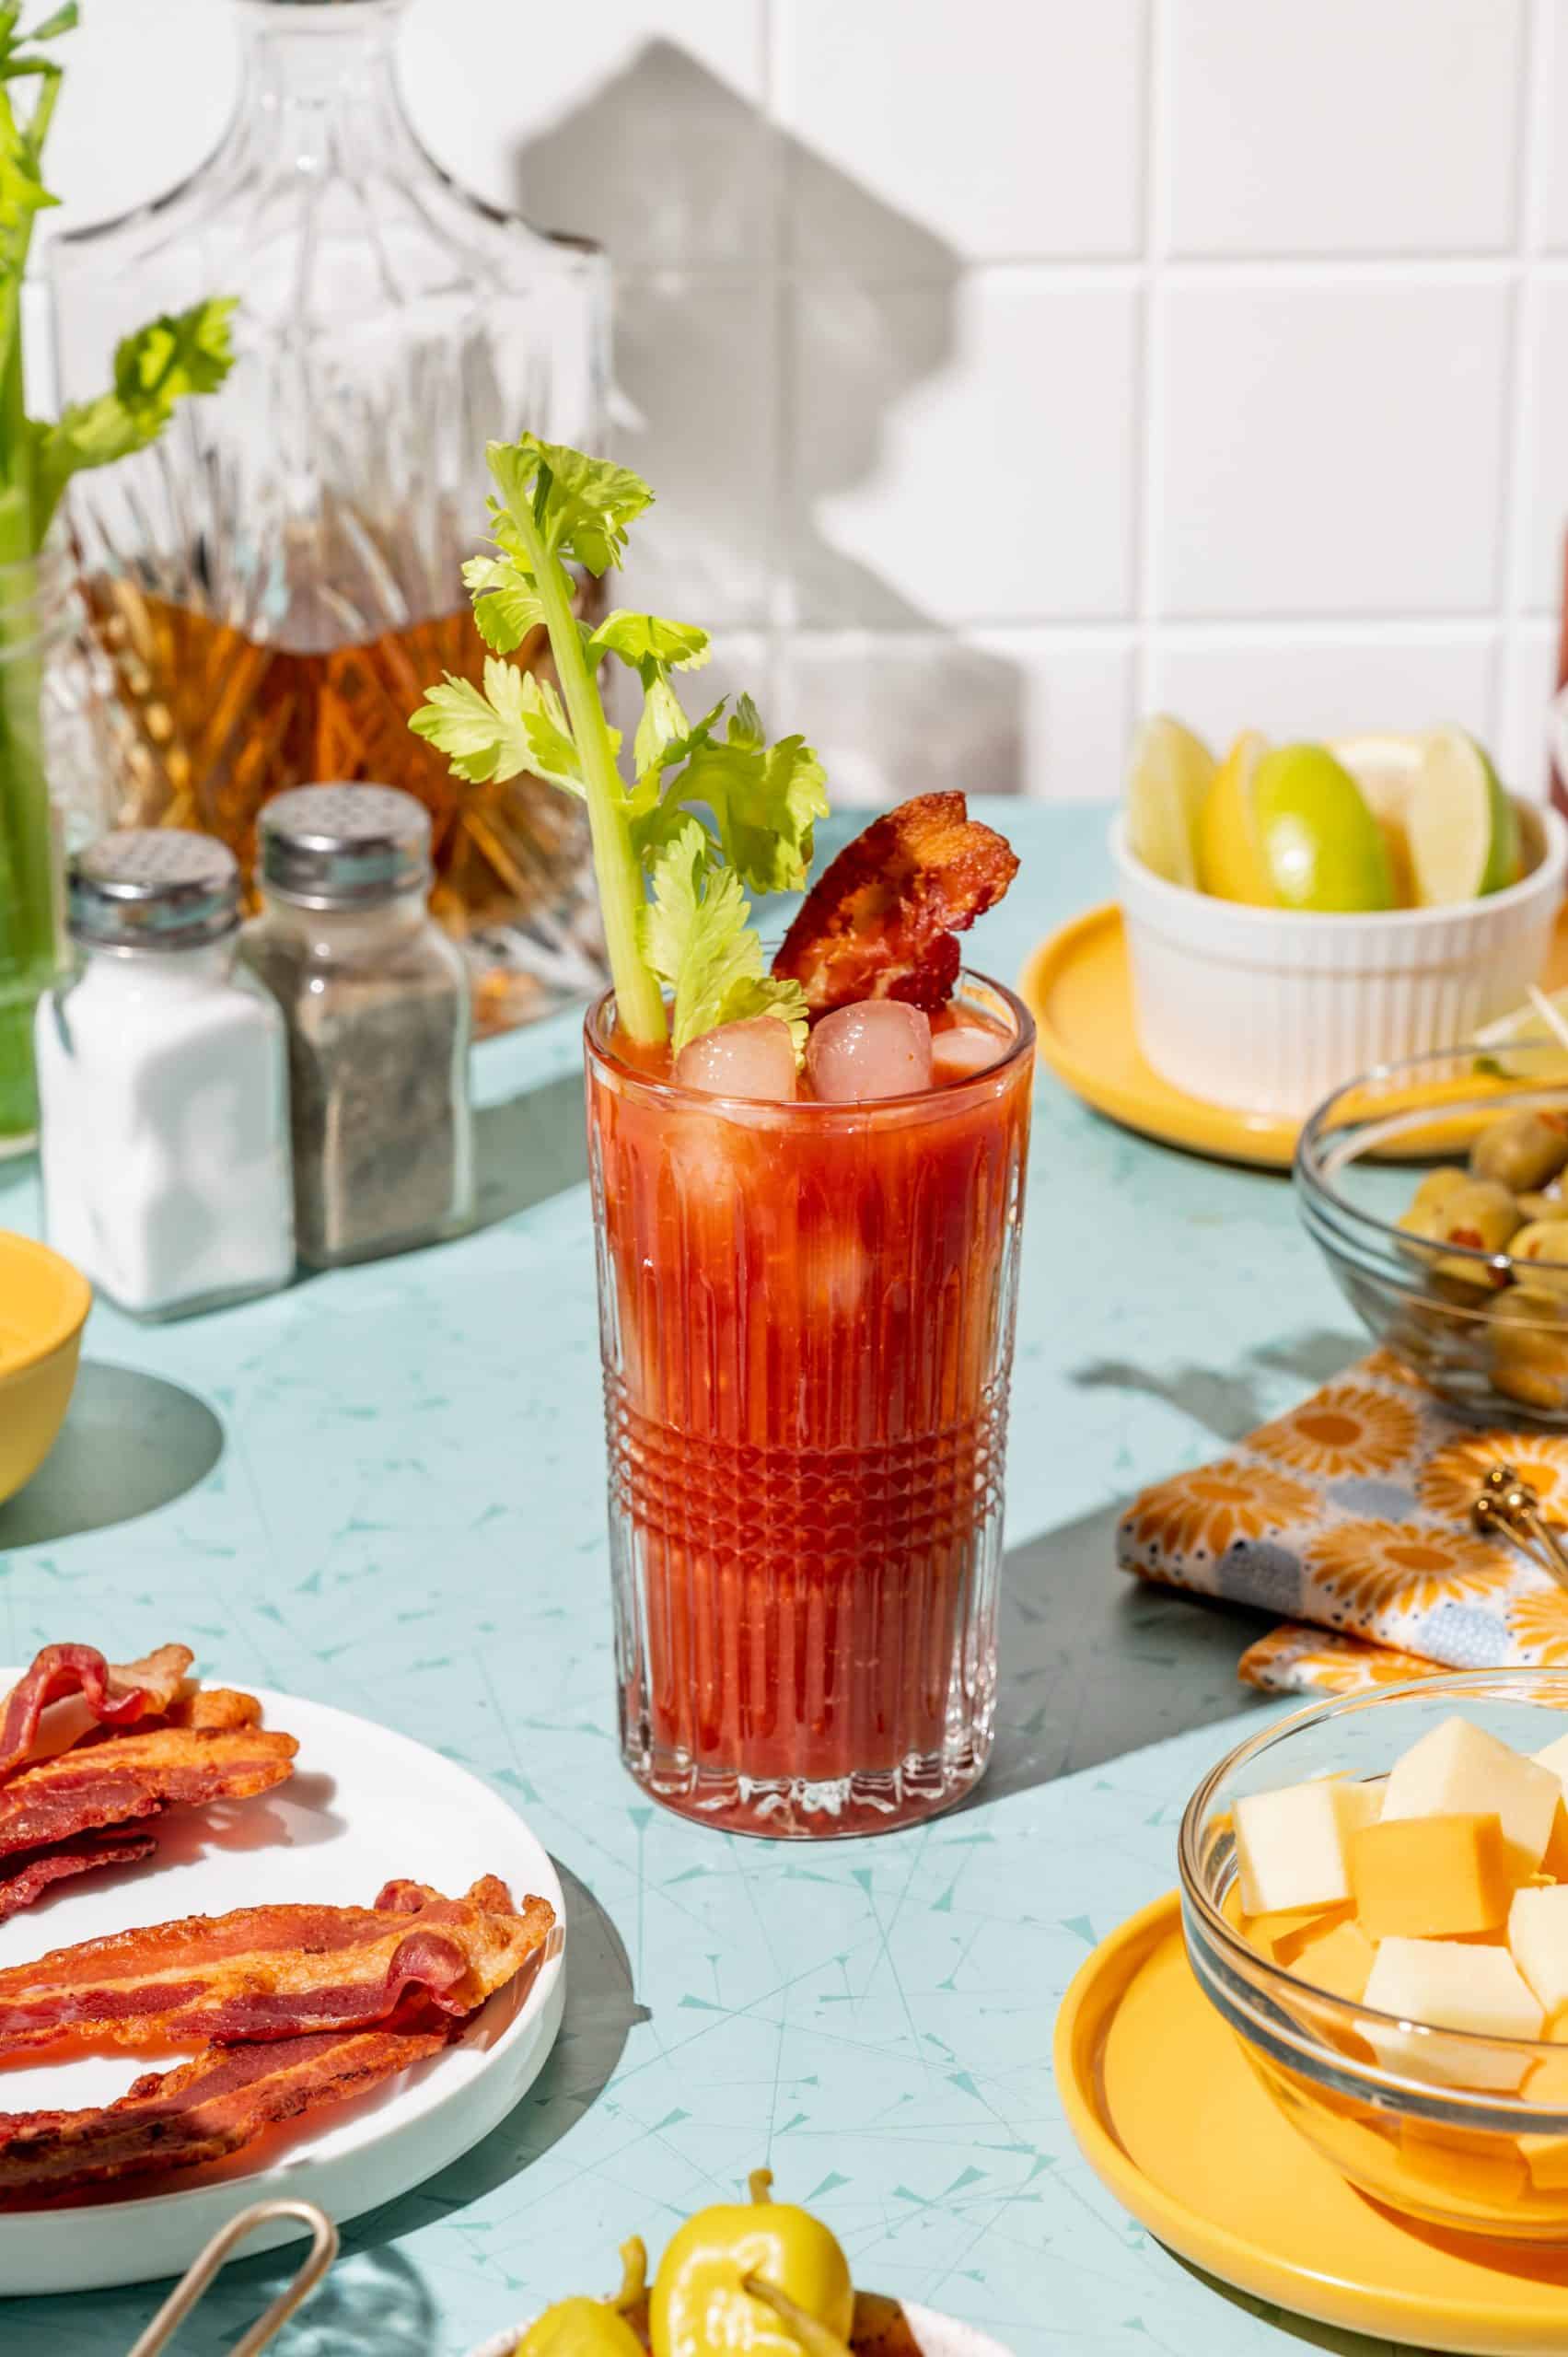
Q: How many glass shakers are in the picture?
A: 2